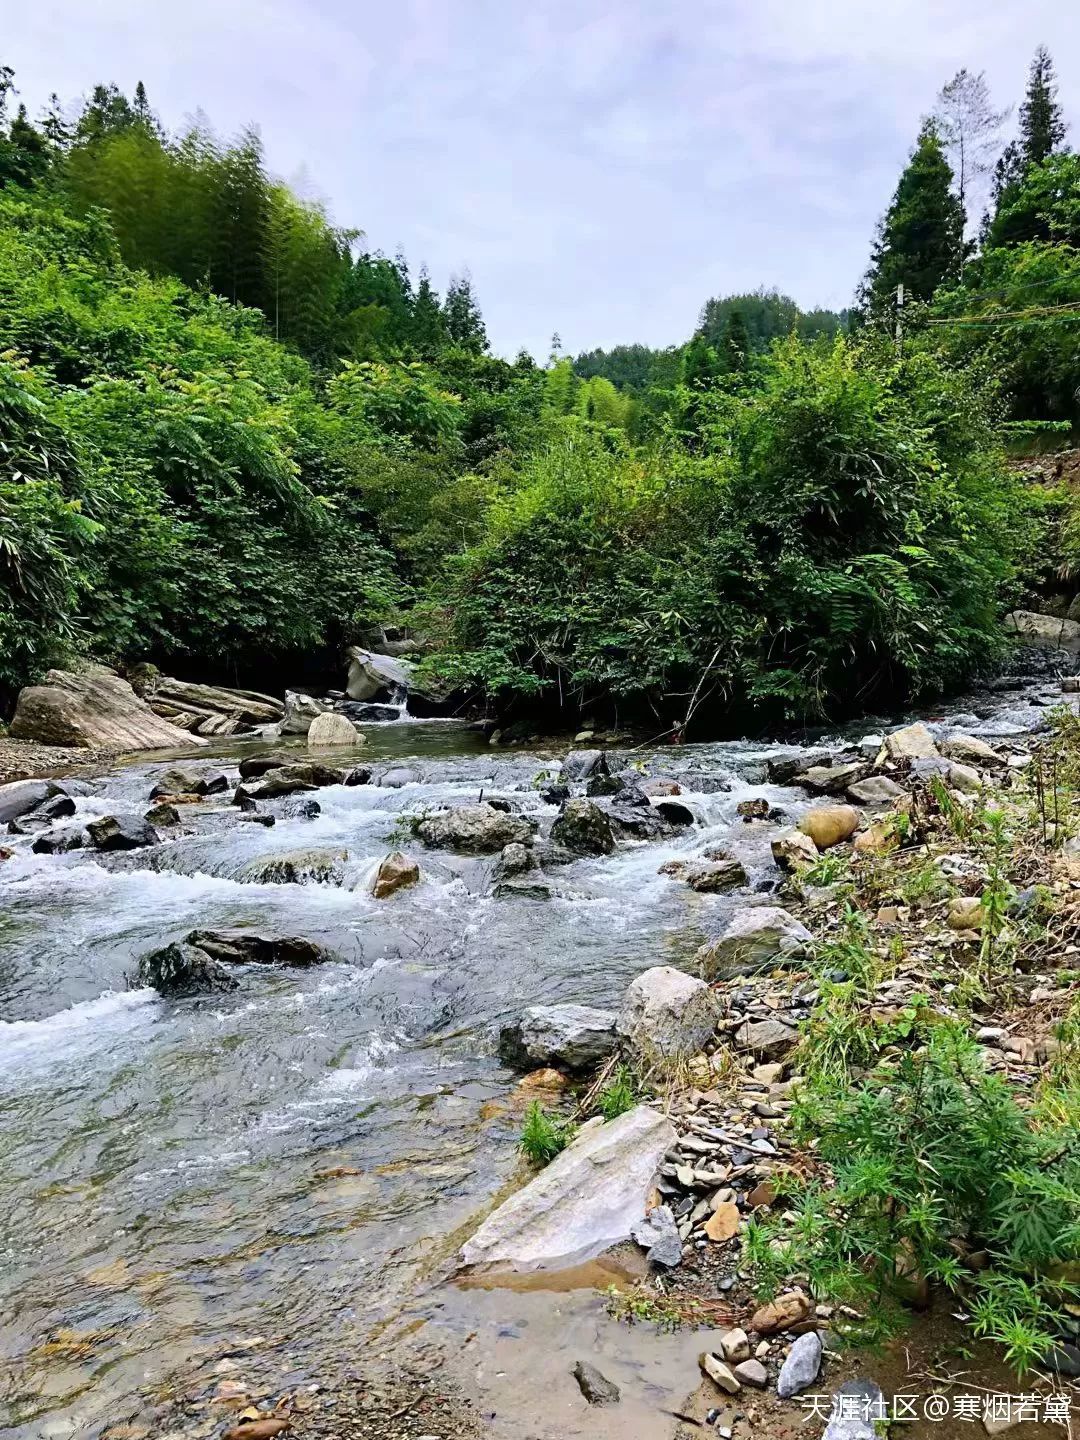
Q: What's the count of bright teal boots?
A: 0